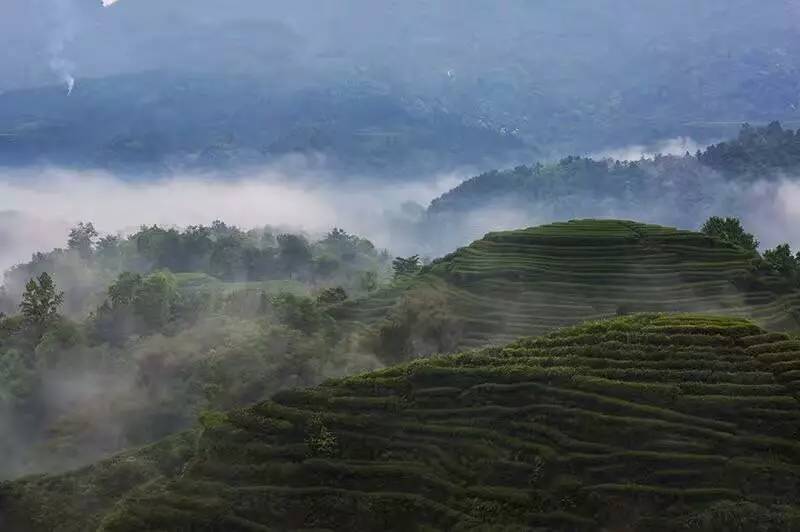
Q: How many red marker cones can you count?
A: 0